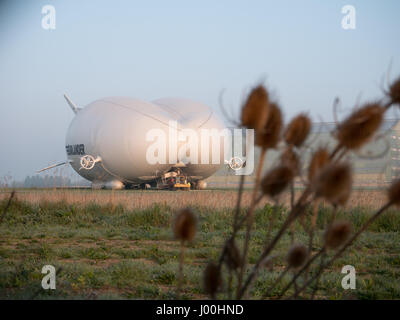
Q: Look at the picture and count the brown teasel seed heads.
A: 15